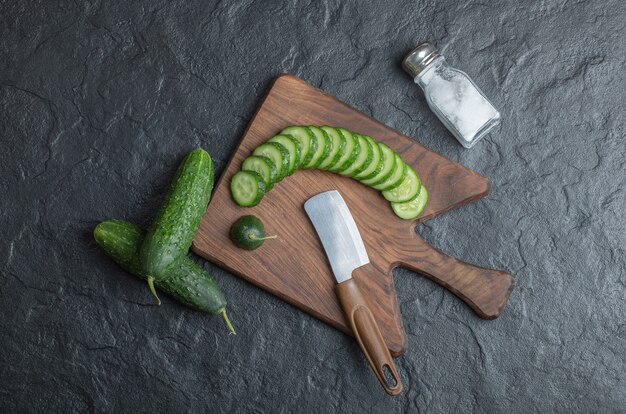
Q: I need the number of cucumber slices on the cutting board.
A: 14